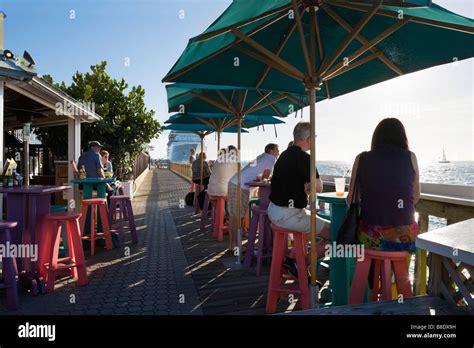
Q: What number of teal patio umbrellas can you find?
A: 4